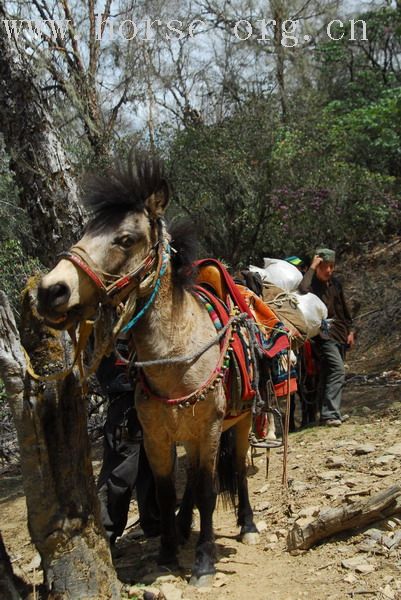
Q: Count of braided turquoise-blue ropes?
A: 1